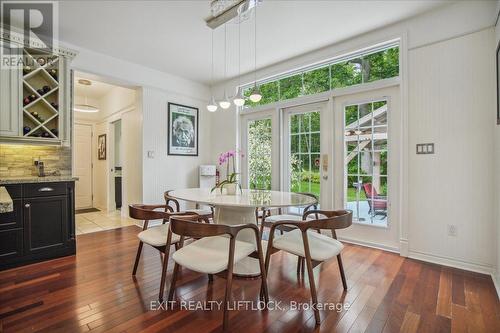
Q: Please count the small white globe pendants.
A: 4